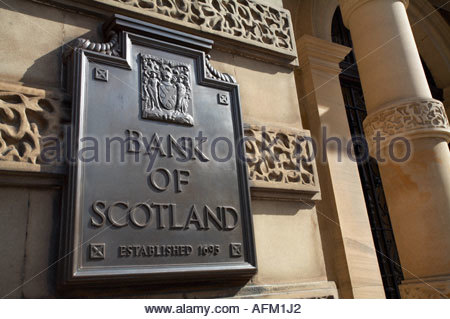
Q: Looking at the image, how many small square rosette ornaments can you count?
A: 4